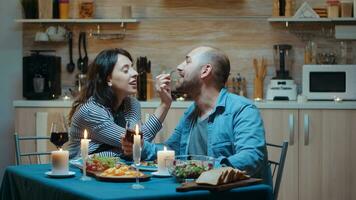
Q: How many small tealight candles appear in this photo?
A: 4